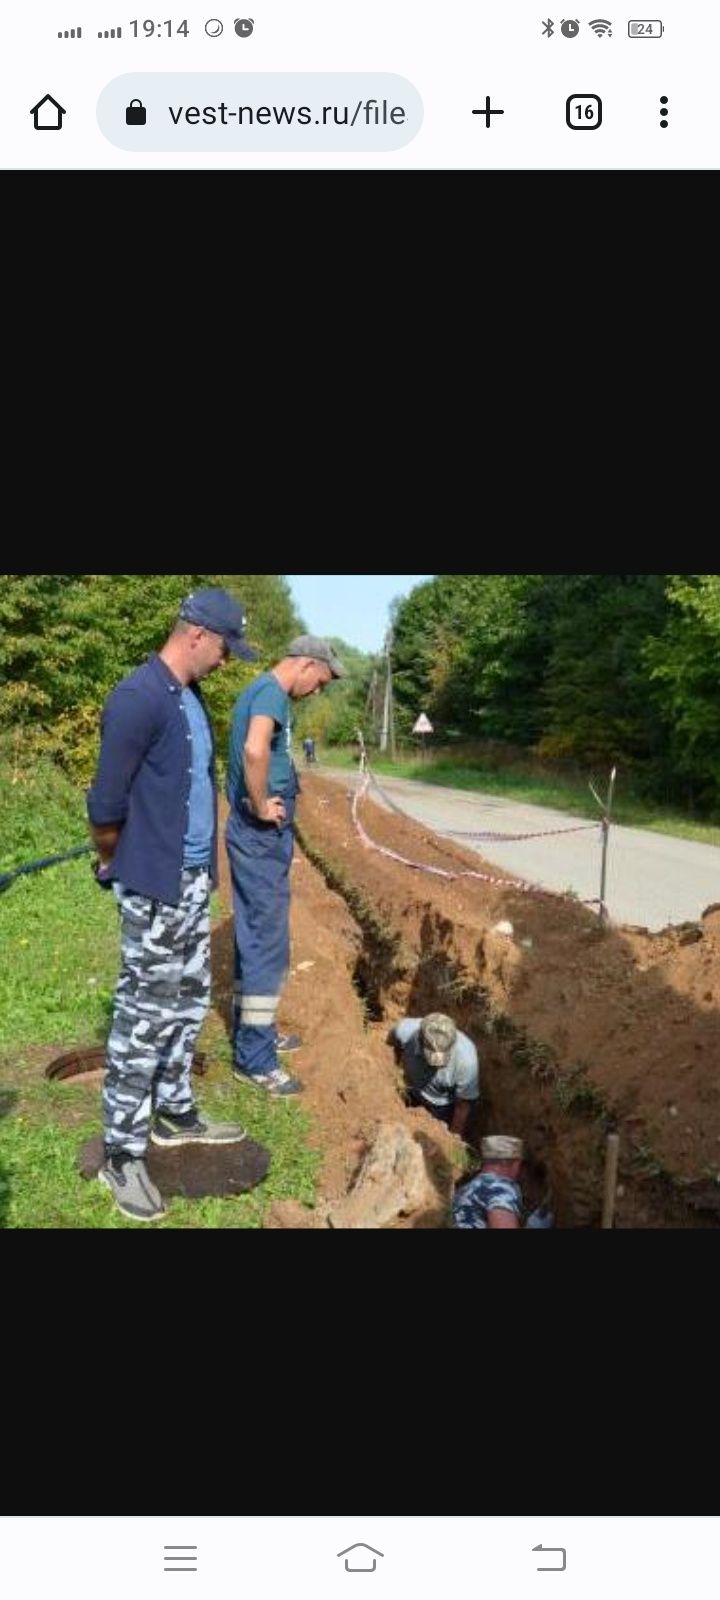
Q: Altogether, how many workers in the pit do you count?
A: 2